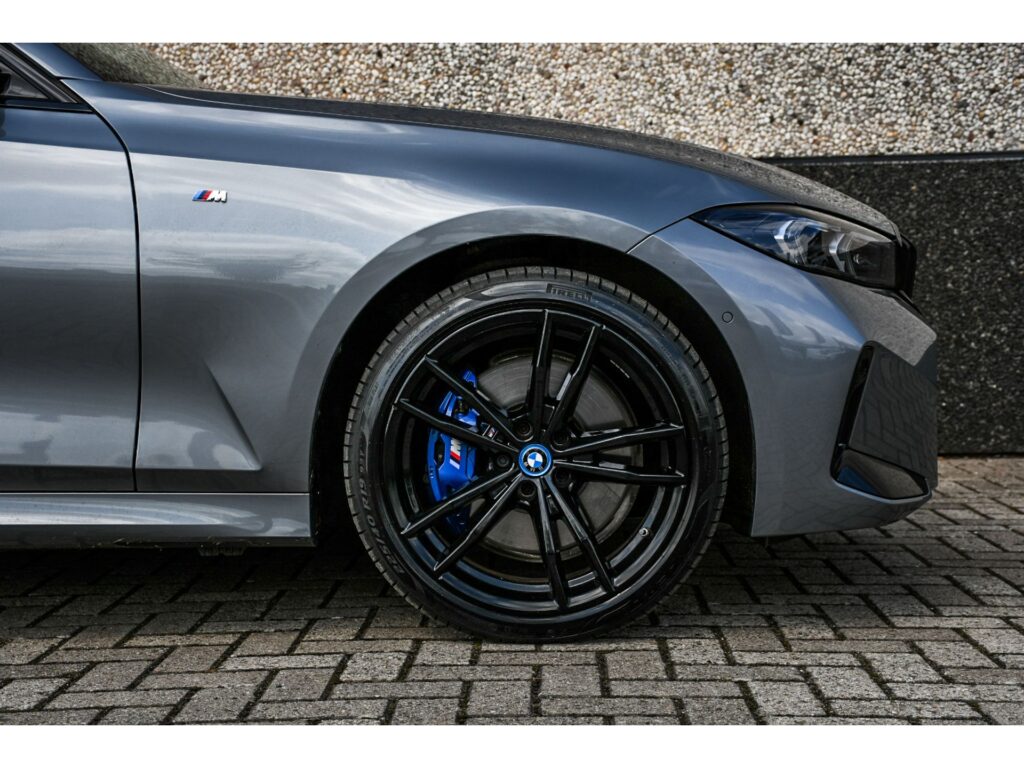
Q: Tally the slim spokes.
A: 10